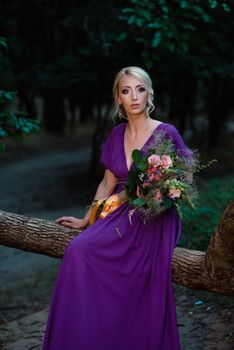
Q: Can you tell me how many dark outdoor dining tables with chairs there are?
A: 0